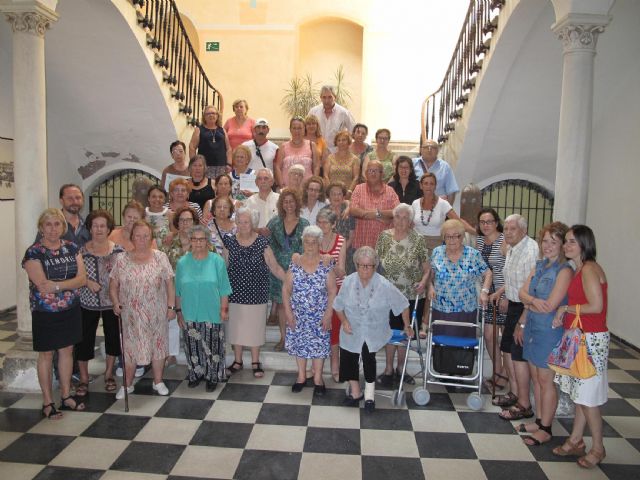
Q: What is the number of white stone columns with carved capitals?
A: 2